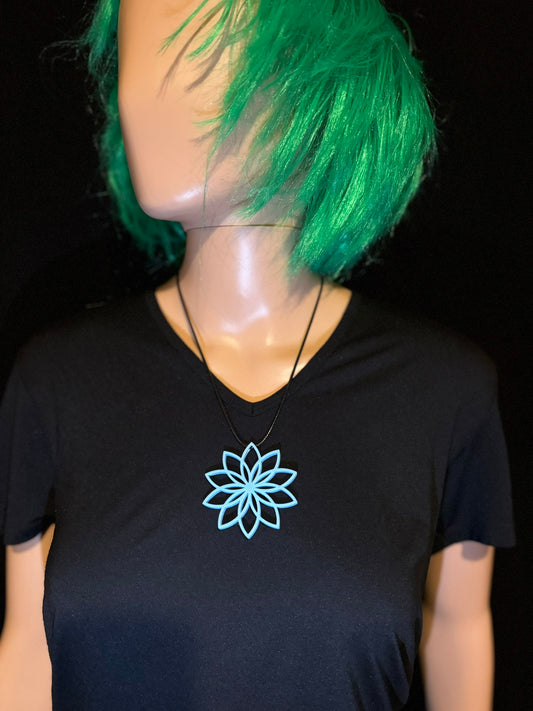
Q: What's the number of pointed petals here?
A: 10